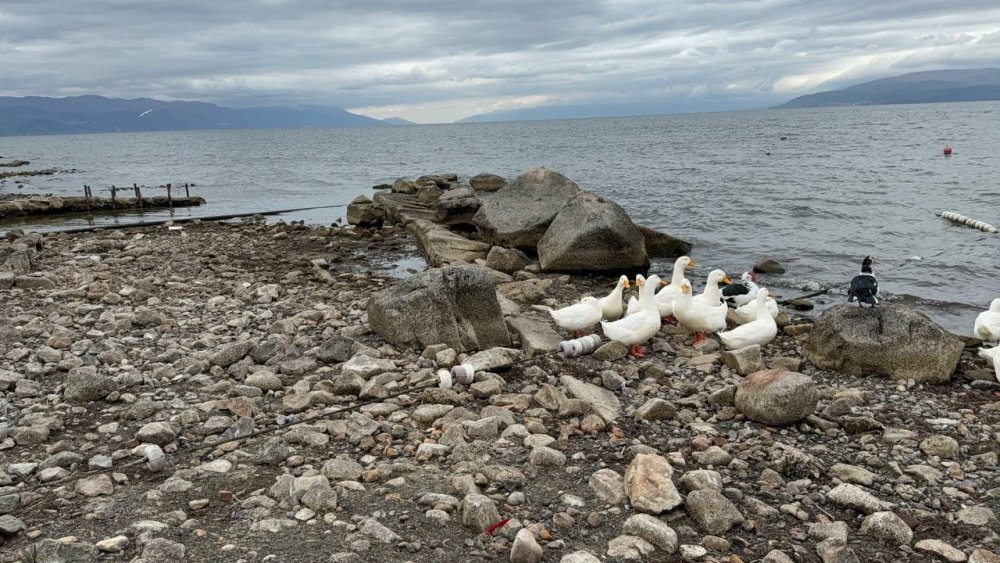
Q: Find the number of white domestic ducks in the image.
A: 11